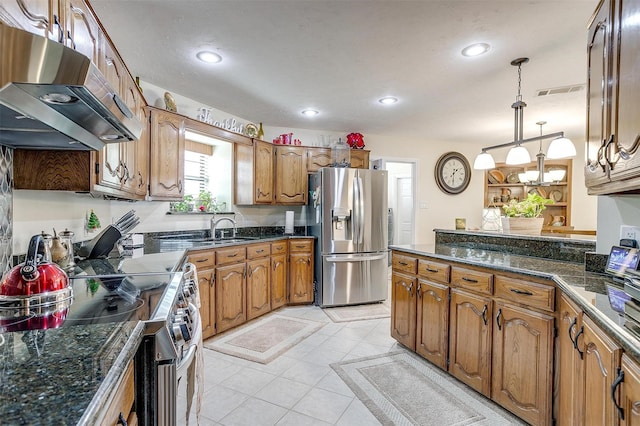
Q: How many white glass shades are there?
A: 7